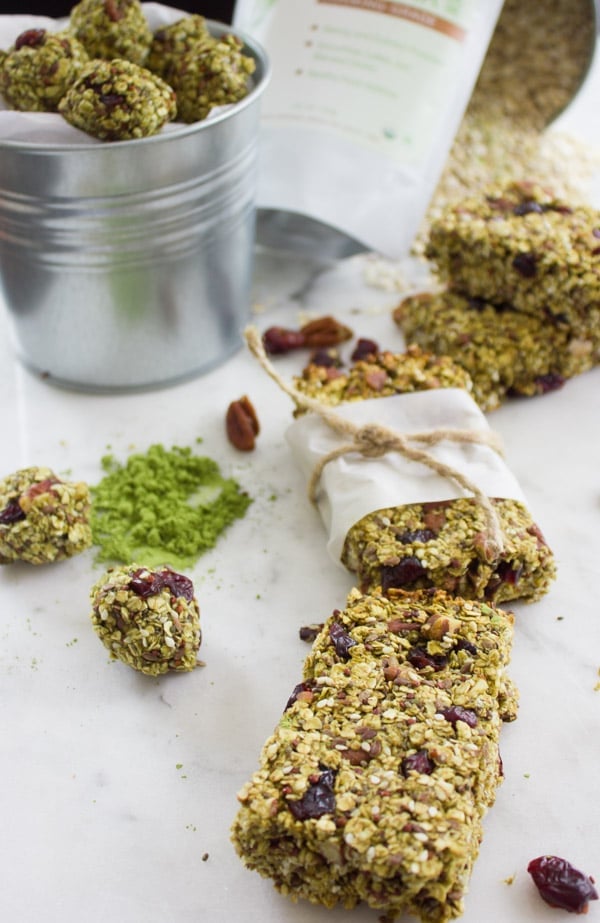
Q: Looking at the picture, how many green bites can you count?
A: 7